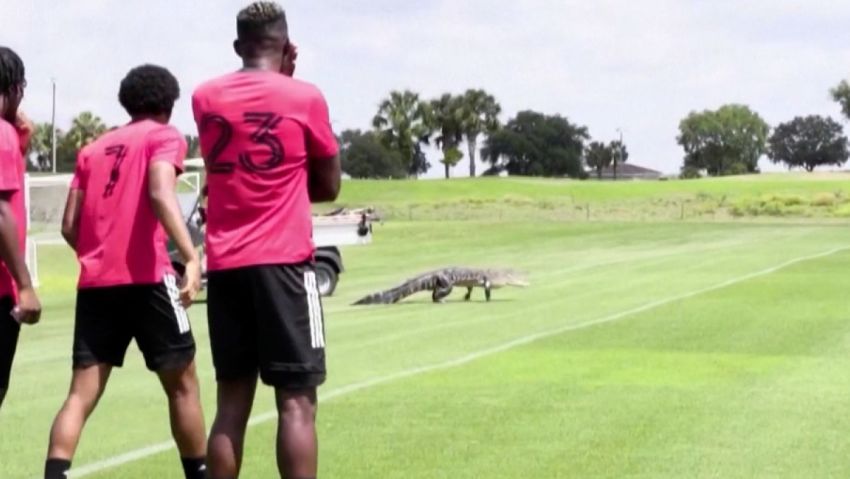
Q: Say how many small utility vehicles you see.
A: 1